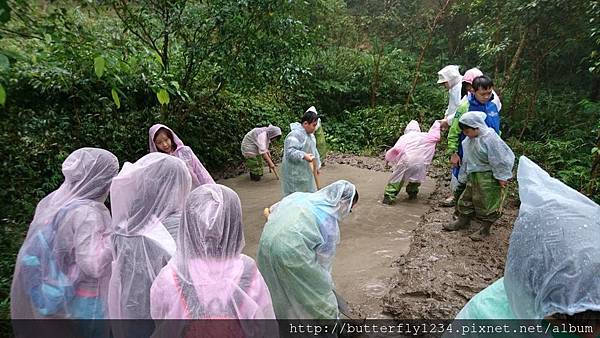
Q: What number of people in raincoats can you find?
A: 13